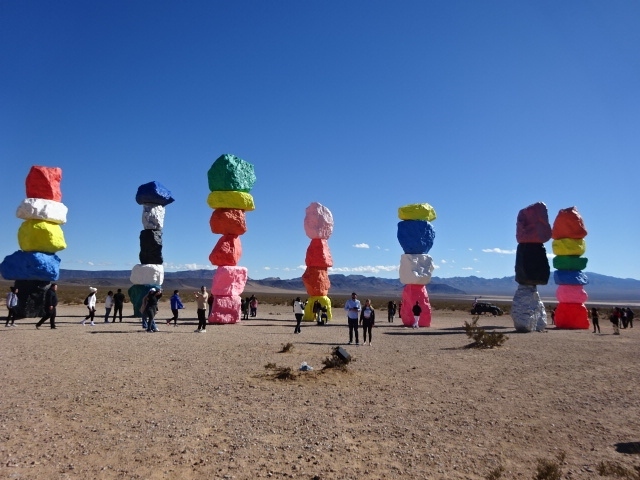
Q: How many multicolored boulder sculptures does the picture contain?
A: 7